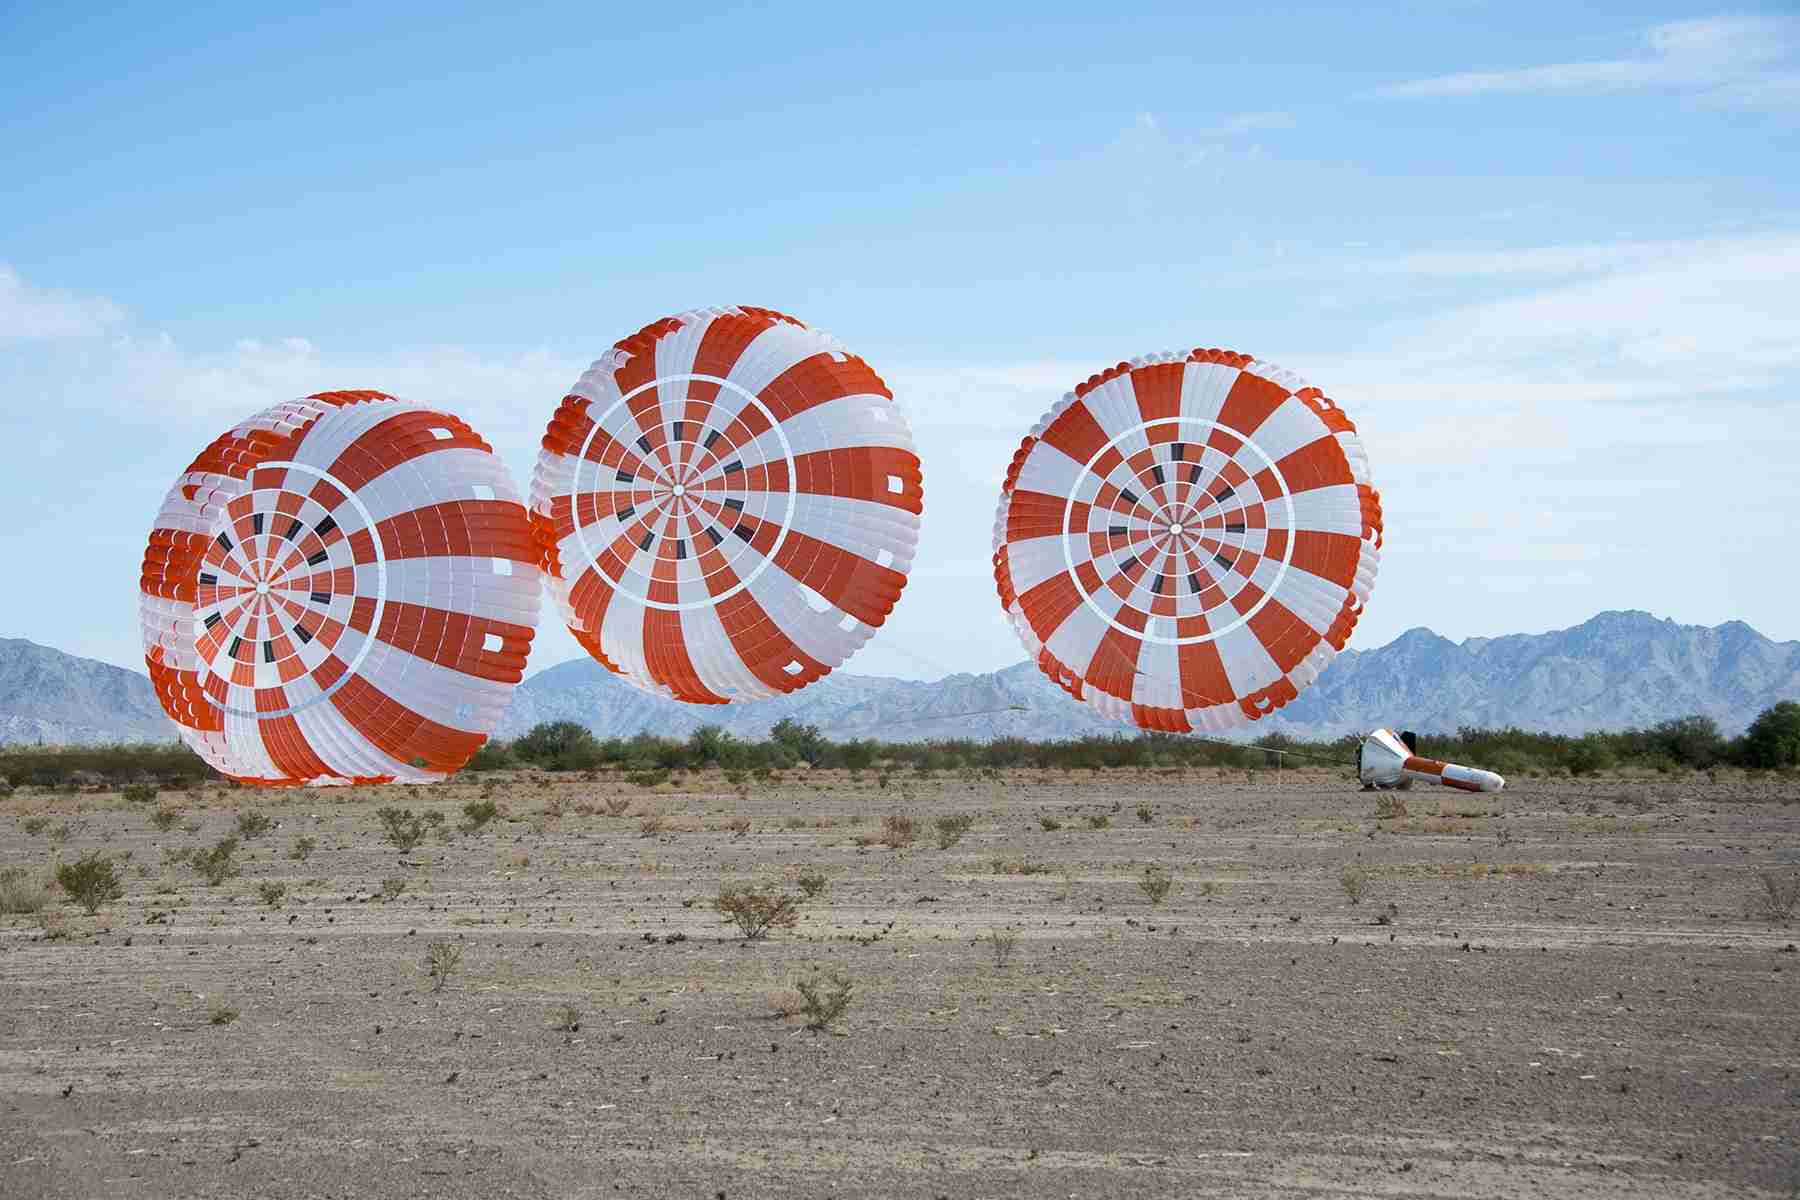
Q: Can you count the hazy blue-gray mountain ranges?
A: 1